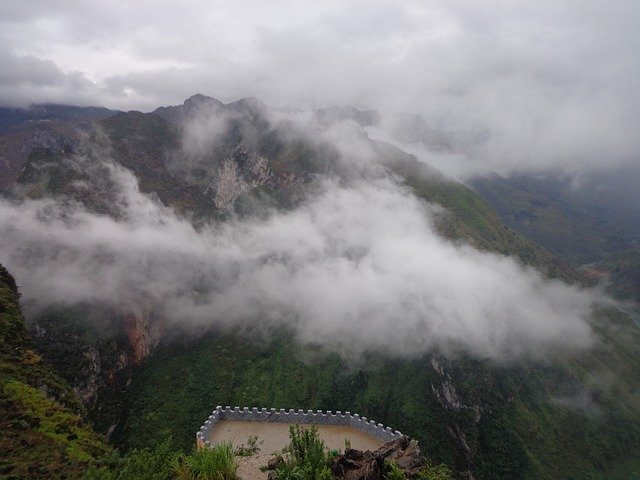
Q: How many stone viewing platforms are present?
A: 1